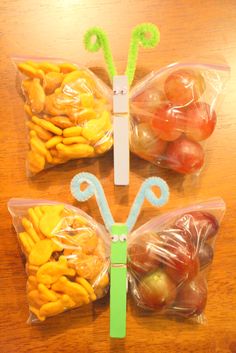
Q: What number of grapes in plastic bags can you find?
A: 12